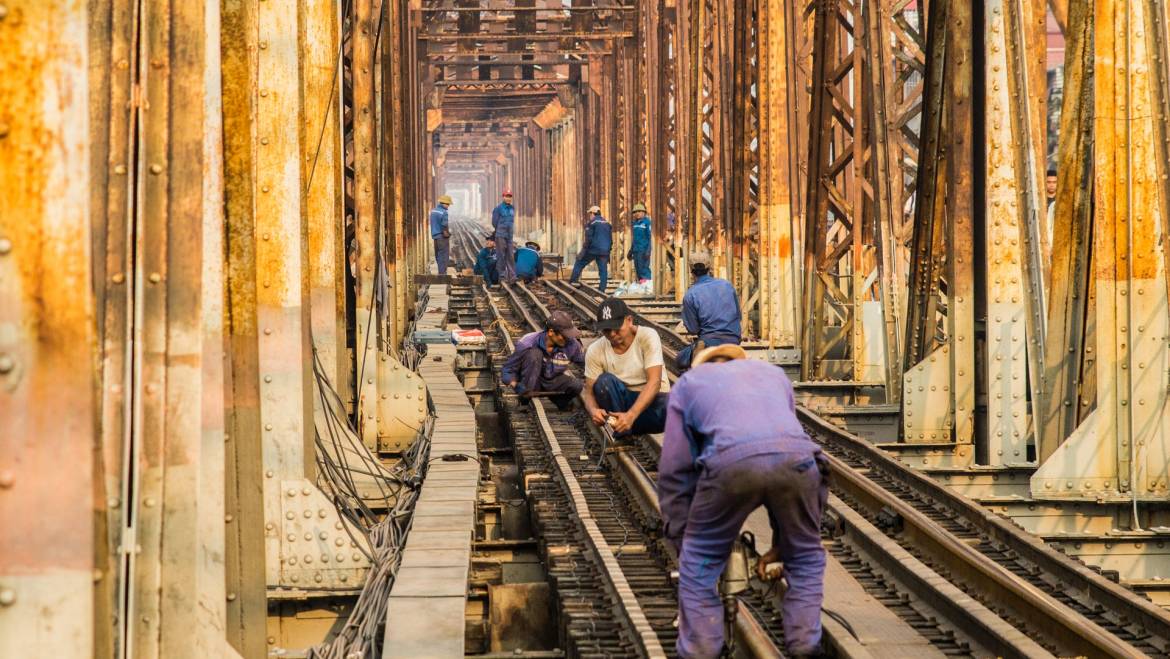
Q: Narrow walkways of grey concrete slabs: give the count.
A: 1